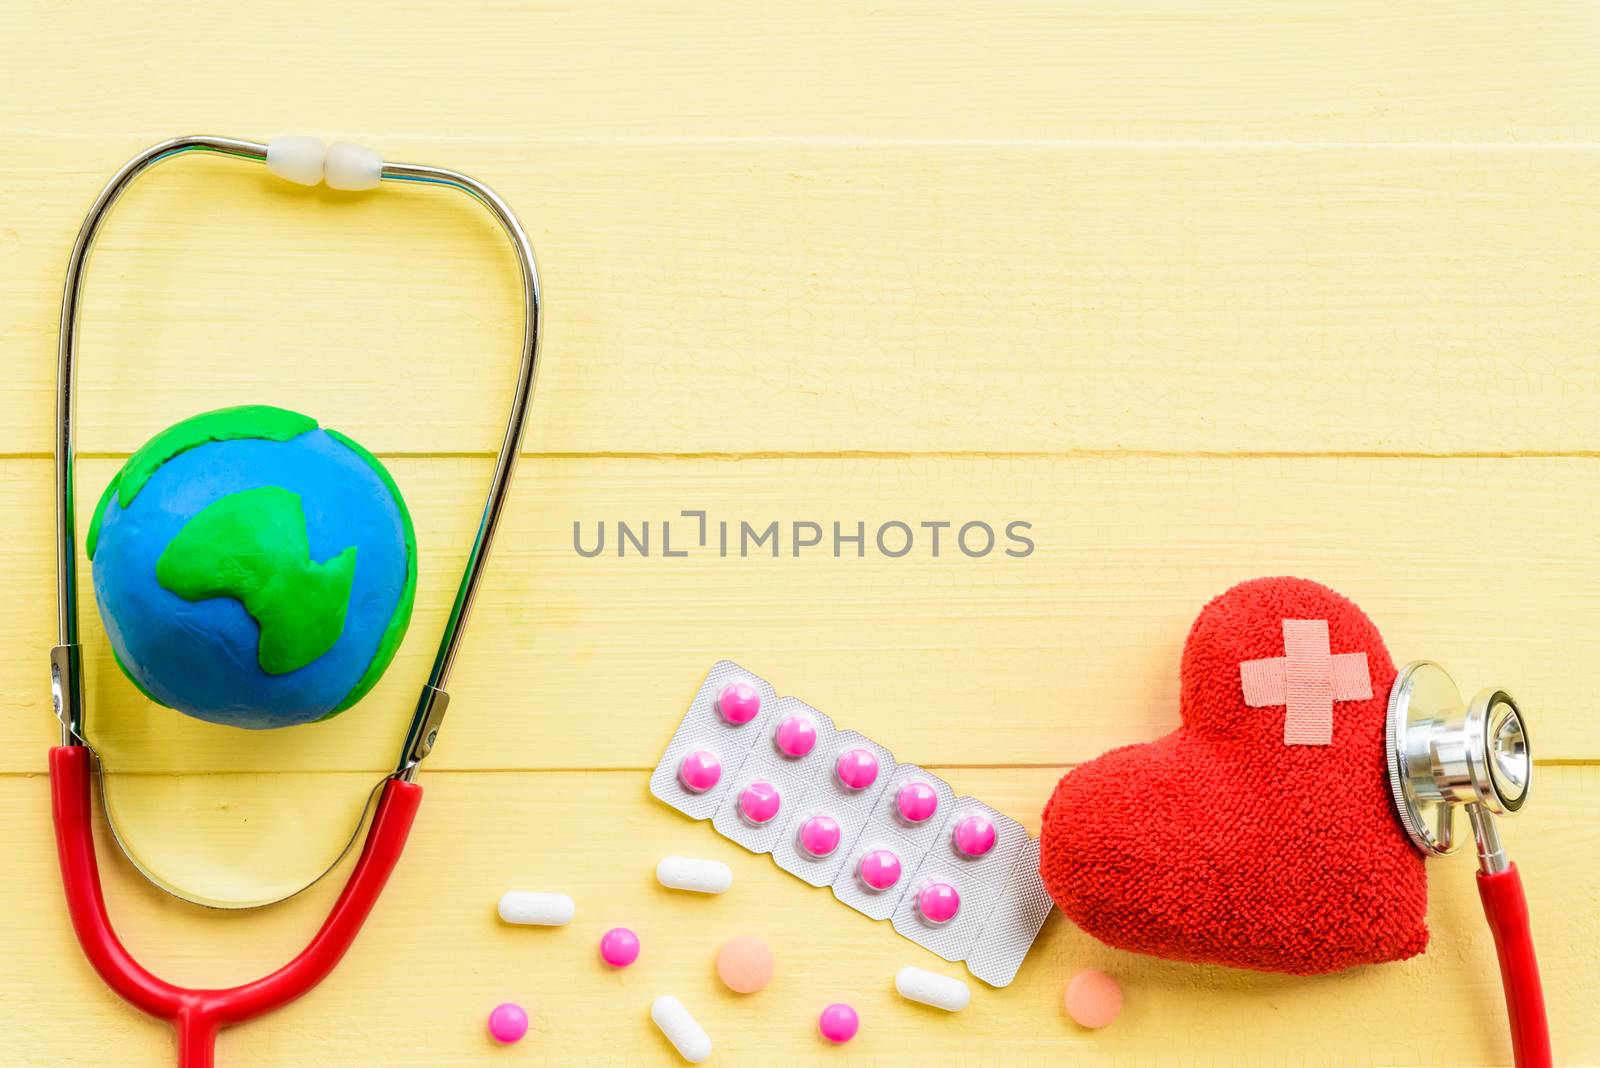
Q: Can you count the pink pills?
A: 13